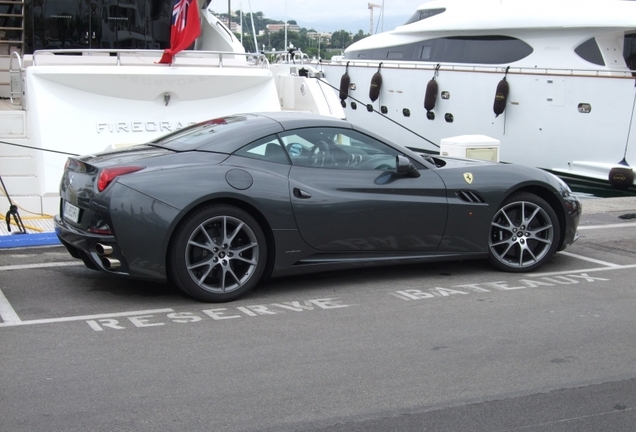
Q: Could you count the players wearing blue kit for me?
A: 0